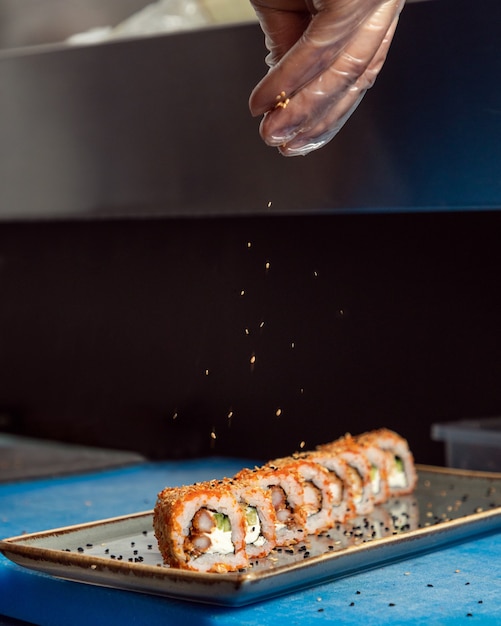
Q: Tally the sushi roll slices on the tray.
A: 8